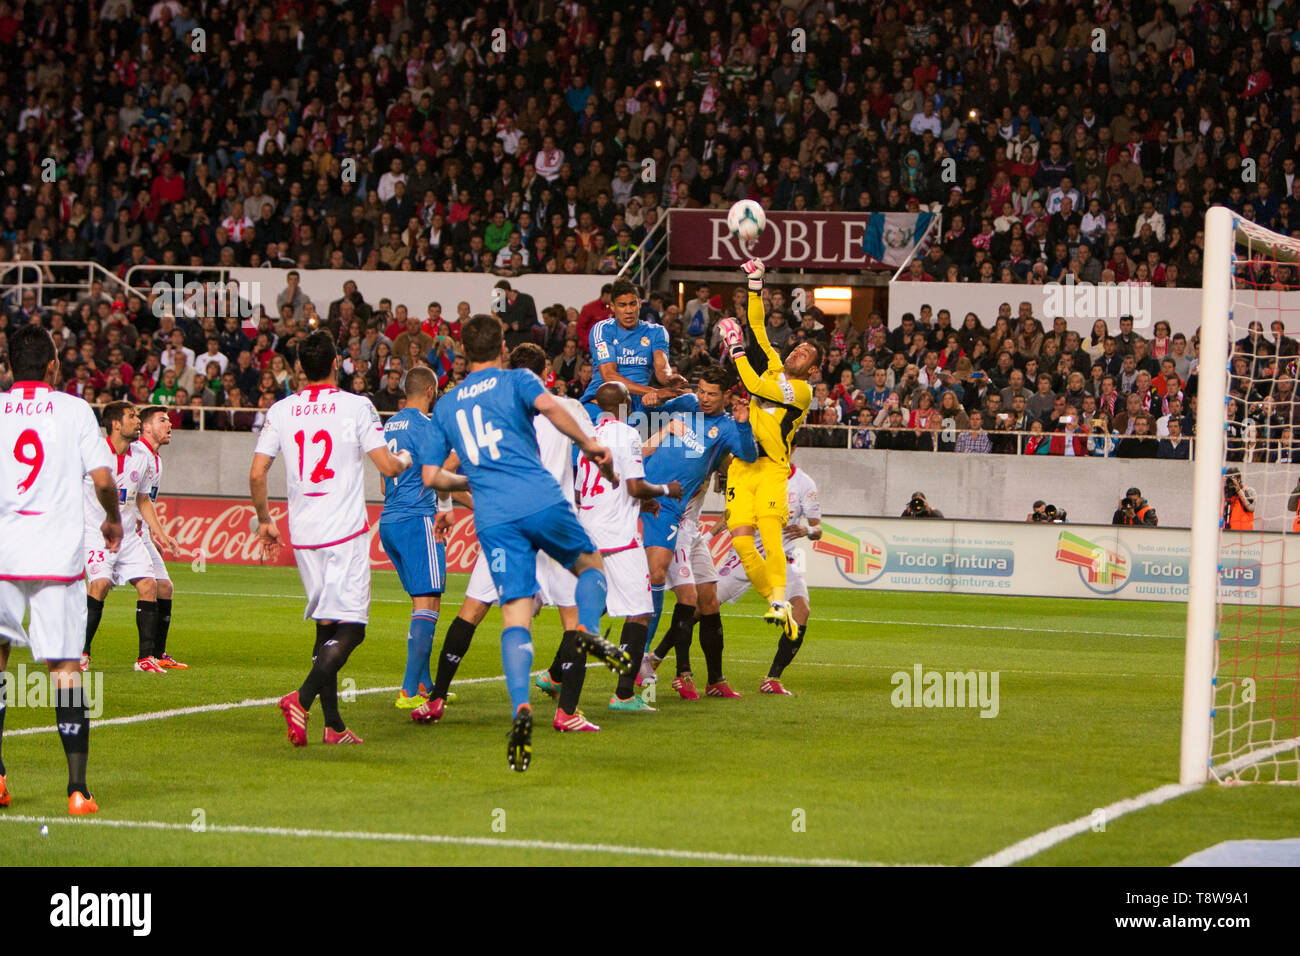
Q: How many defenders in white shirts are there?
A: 8